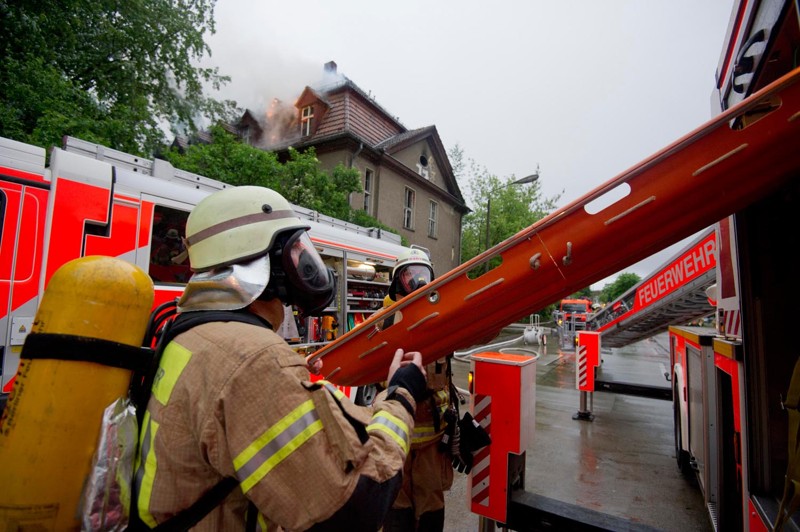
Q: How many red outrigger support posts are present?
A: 2